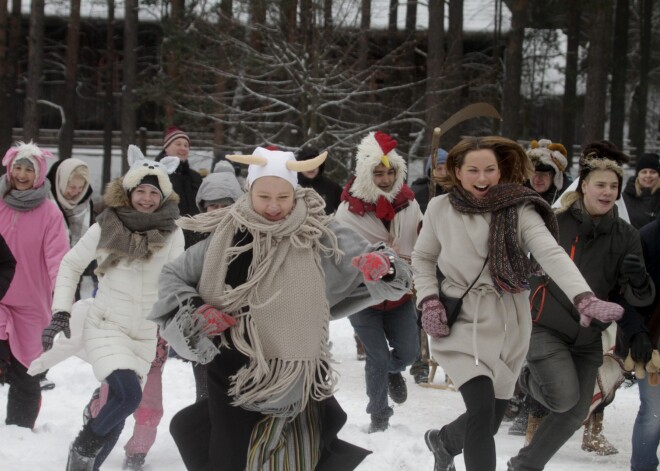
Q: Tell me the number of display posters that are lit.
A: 0